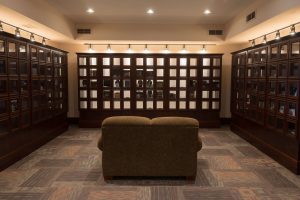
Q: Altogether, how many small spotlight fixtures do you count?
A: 15